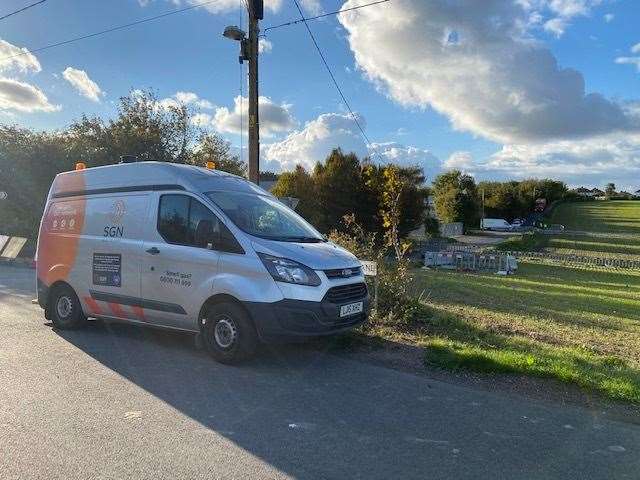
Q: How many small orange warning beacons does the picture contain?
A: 2